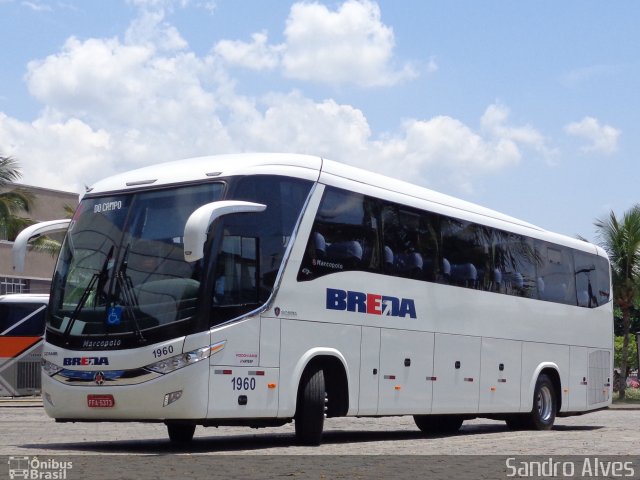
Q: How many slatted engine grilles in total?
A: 2